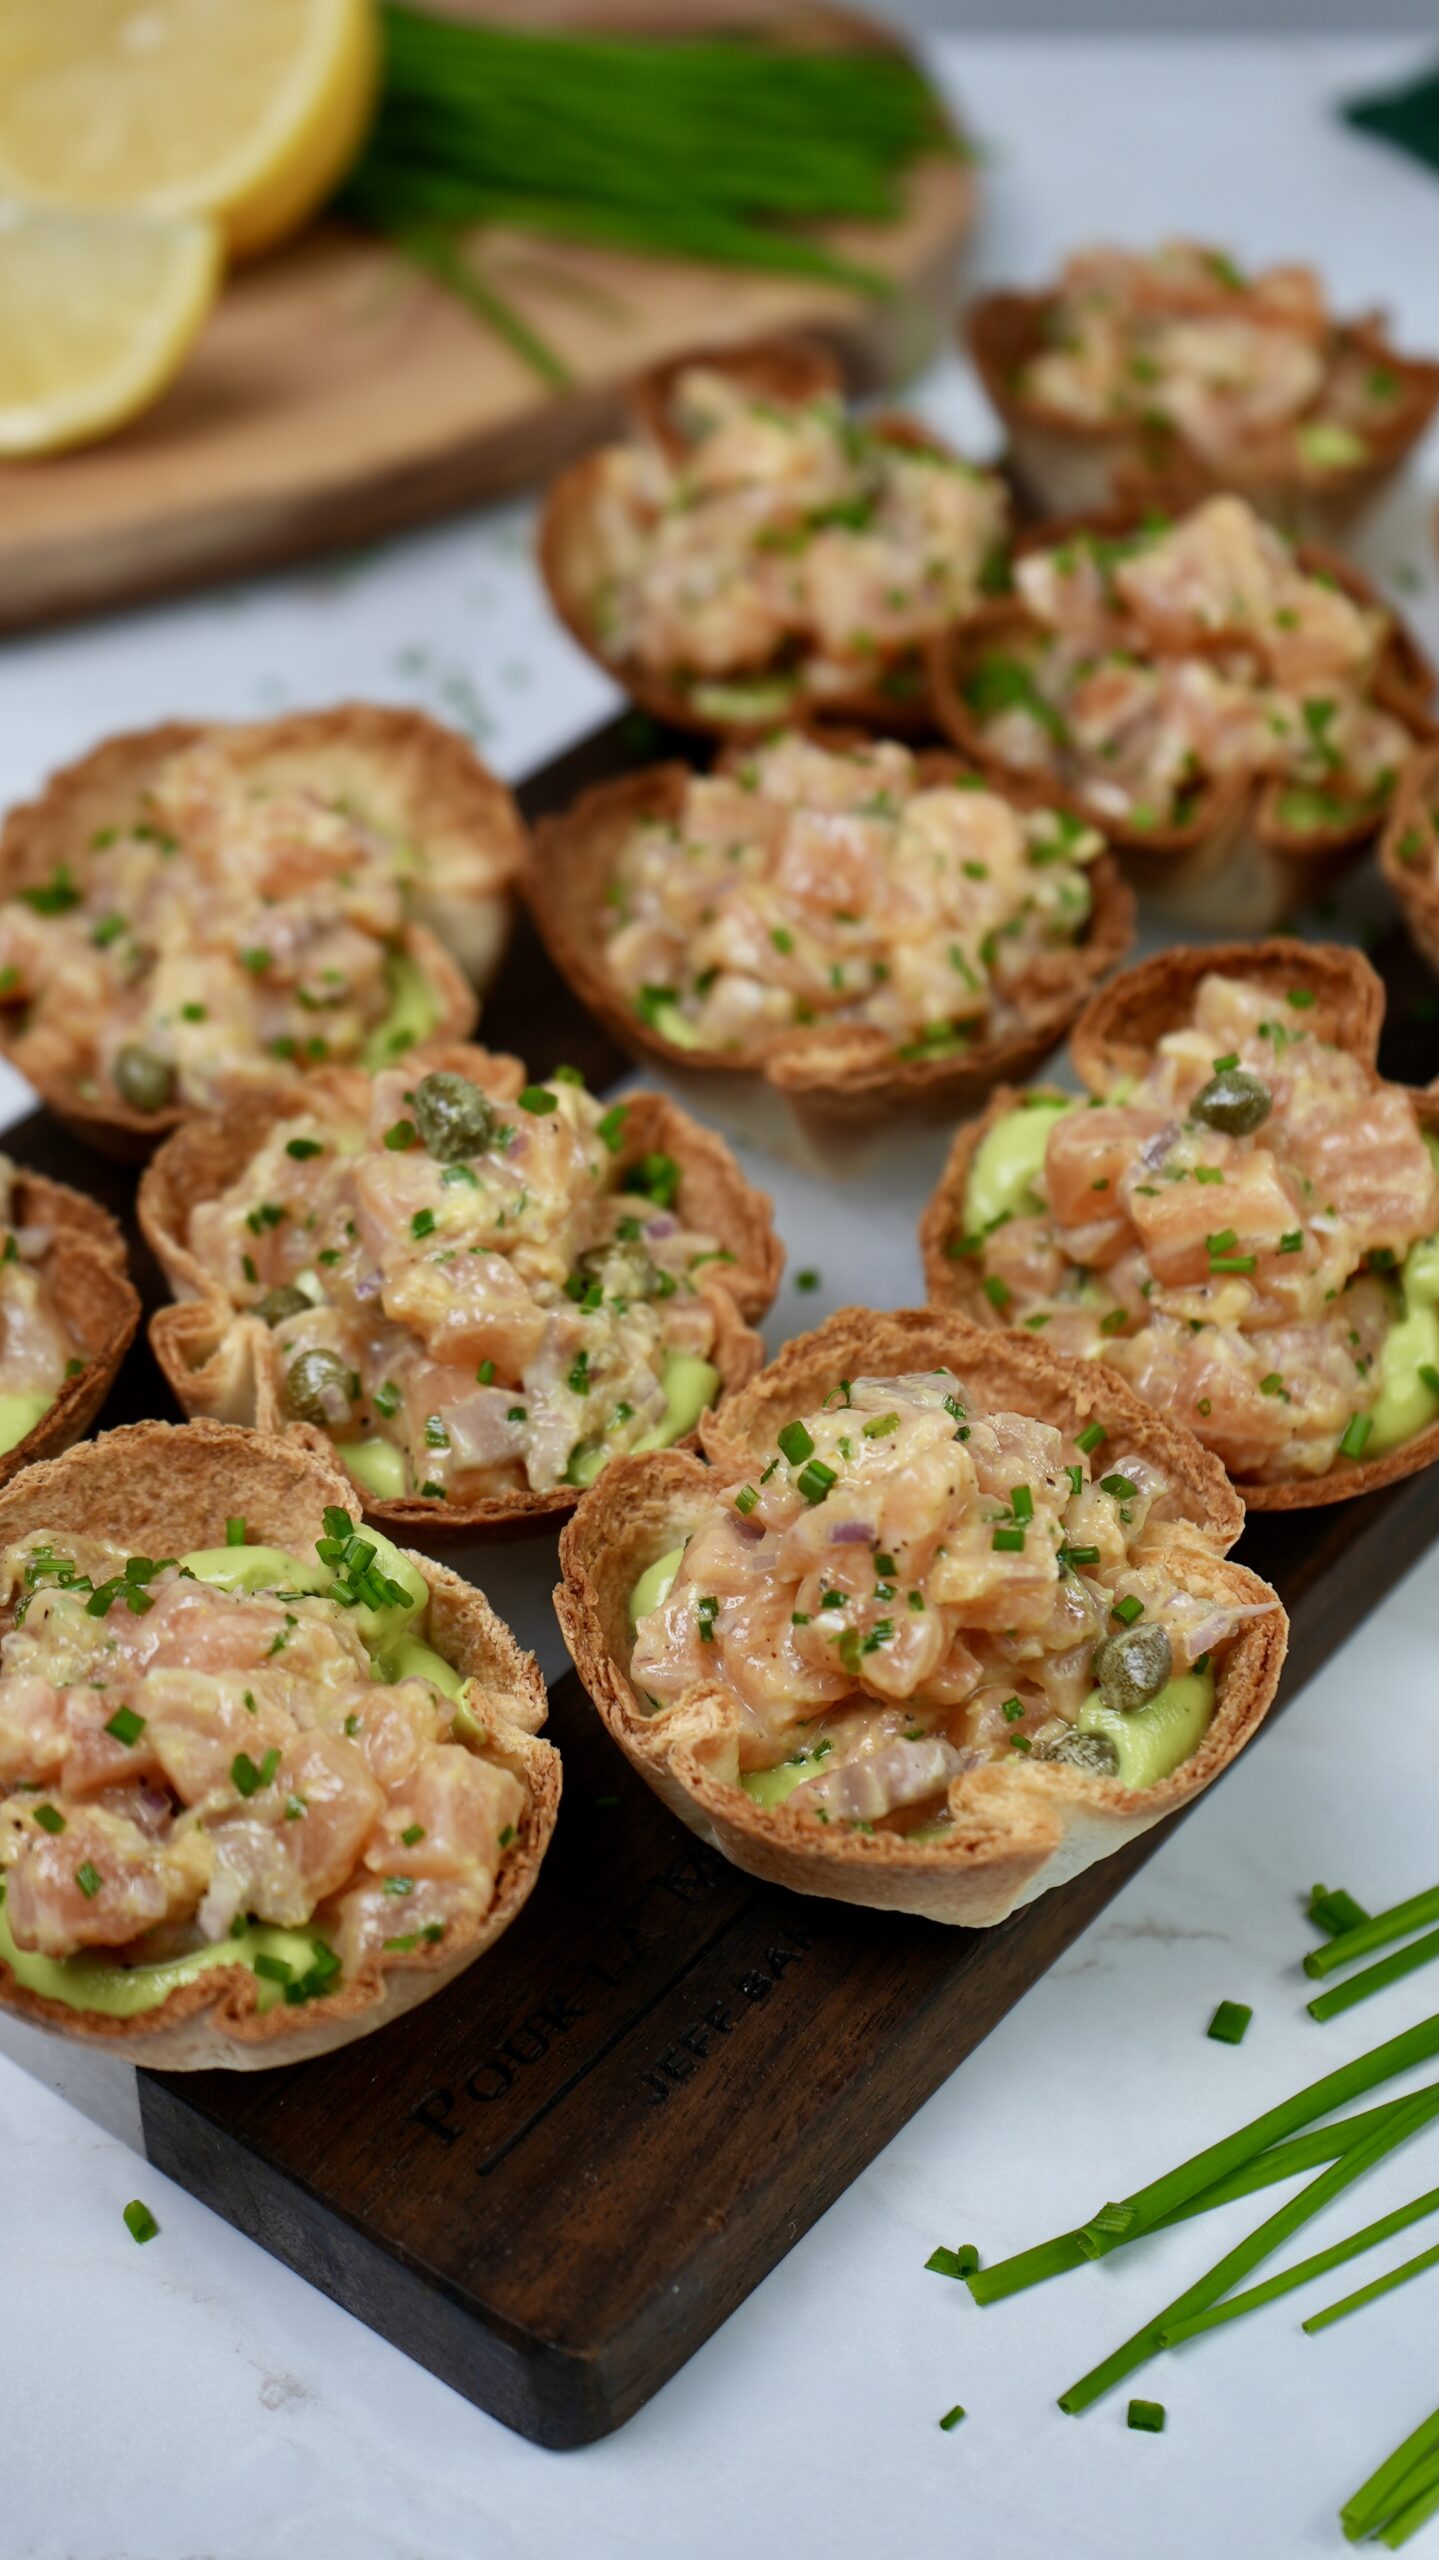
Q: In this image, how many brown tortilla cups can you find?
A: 11